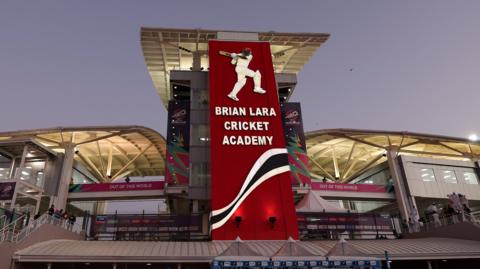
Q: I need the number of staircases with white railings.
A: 2